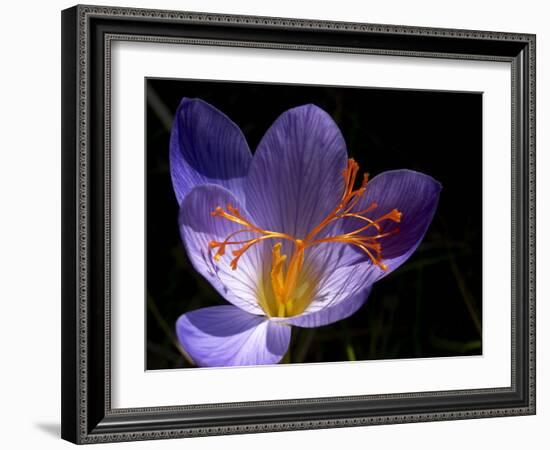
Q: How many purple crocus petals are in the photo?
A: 6